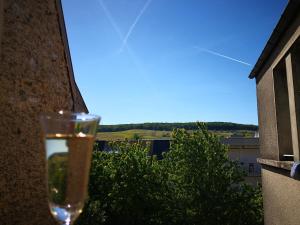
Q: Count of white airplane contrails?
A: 3